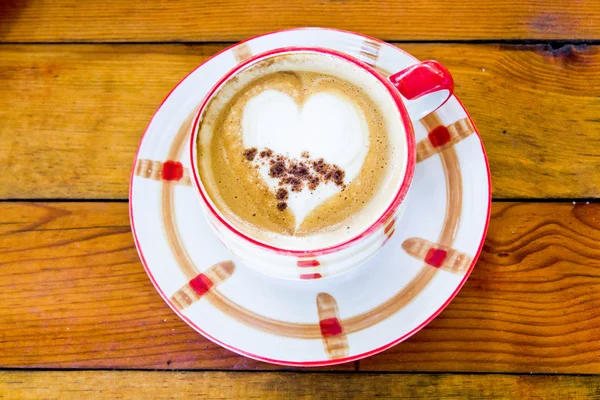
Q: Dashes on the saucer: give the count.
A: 7